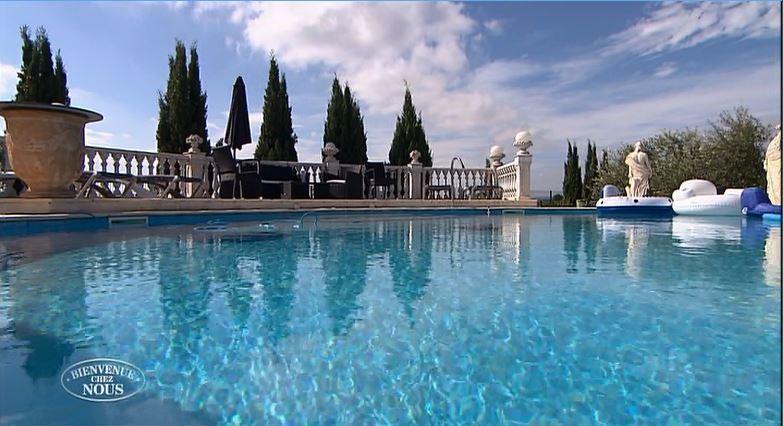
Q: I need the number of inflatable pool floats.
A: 3